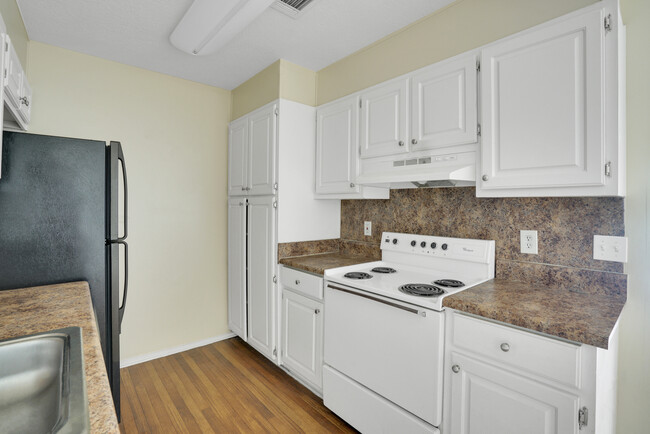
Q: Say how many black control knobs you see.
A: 5